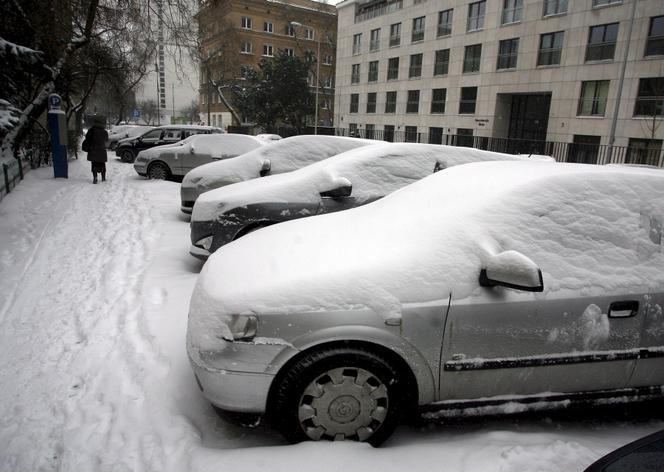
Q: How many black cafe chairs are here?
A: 0